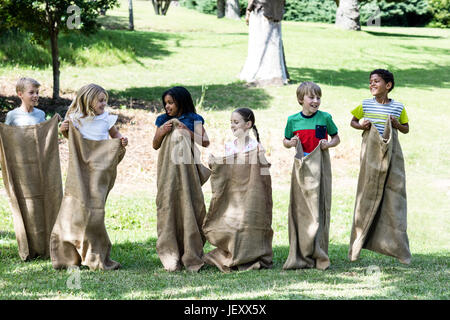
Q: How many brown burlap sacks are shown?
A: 6